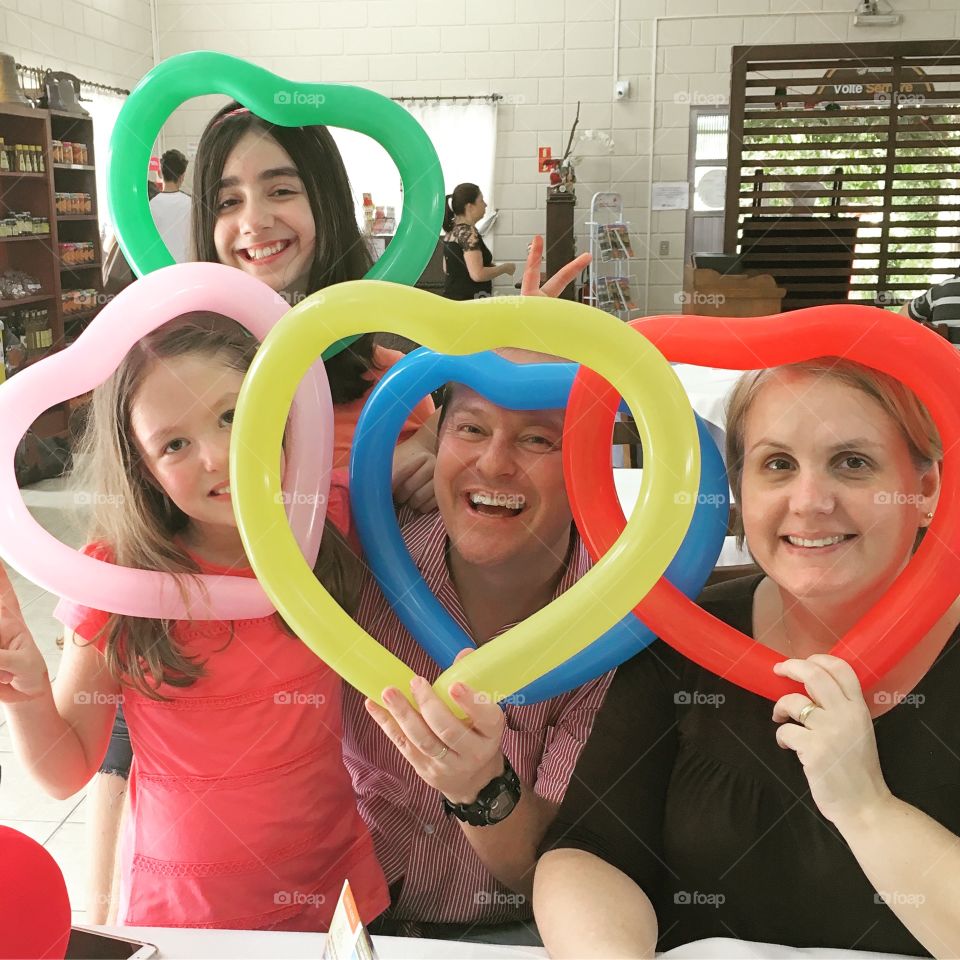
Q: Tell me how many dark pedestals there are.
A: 1